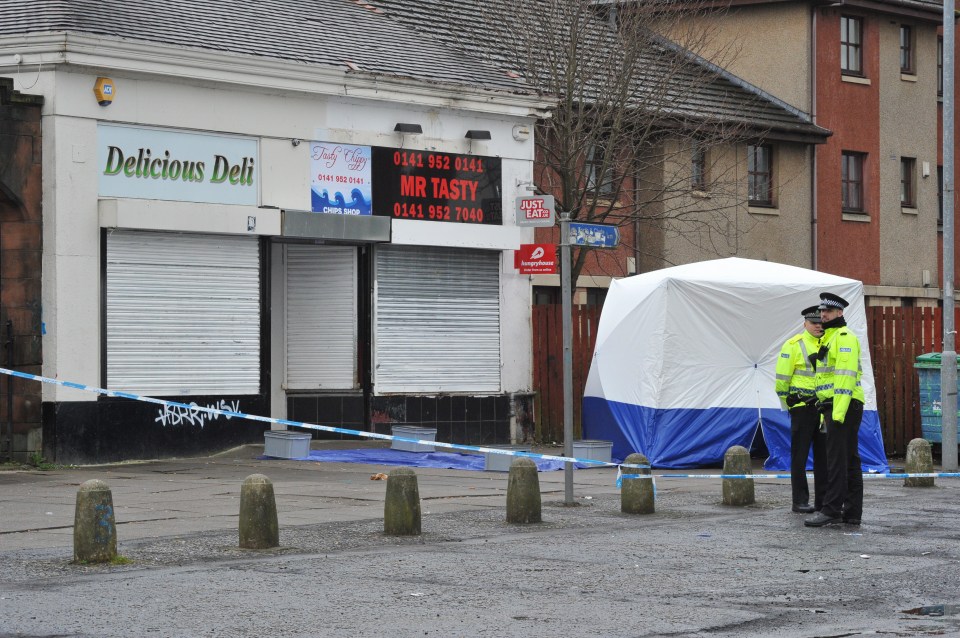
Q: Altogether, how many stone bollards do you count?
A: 7